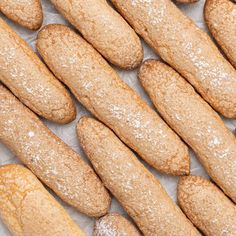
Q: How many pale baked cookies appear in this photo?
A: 13